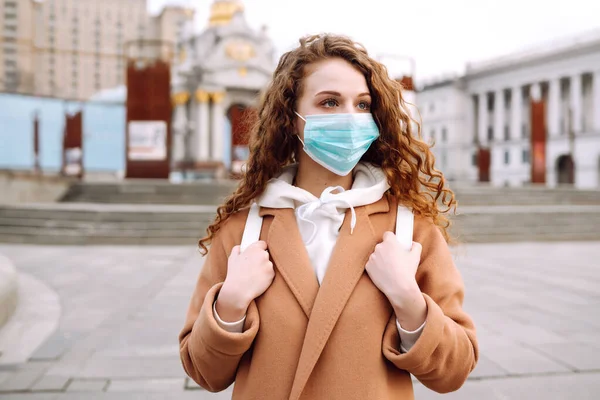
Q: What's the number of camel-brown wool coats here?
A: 1